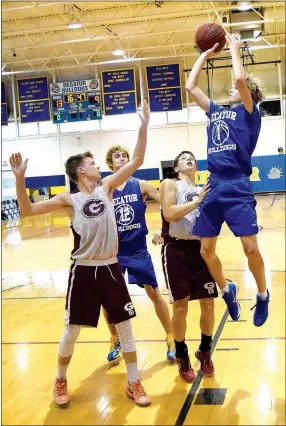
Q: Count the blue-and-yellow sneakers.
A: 2